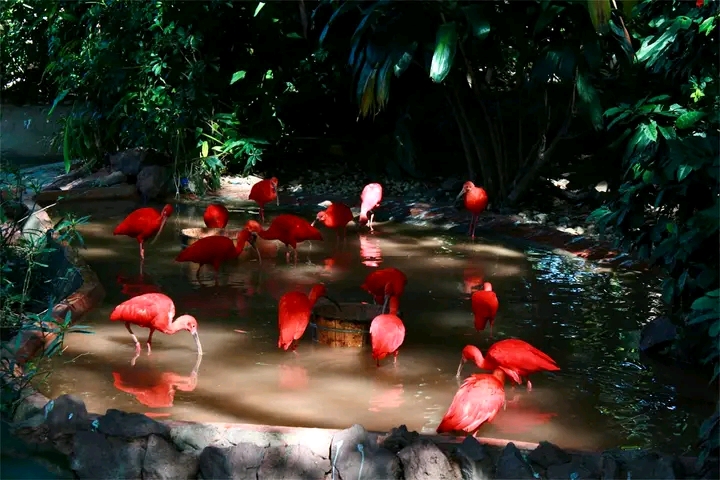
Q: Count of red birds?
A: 15